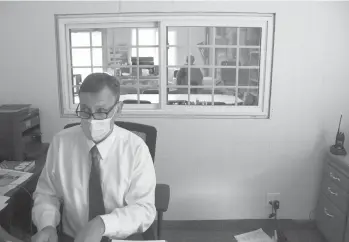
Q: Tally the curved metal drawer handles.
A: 3